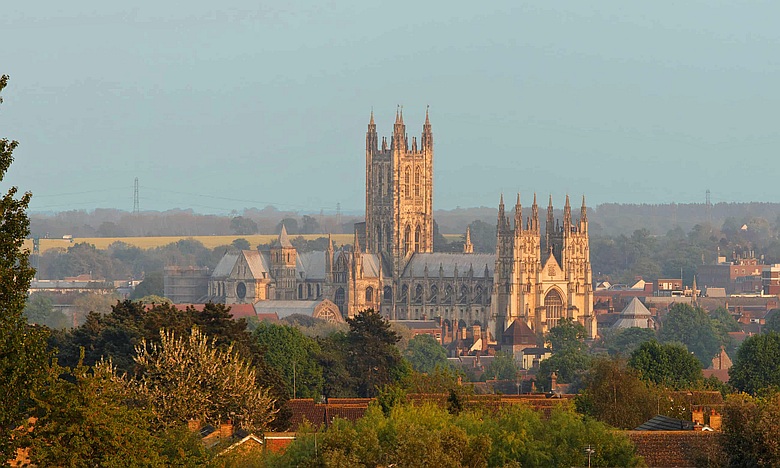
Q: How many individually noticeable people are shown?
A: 0